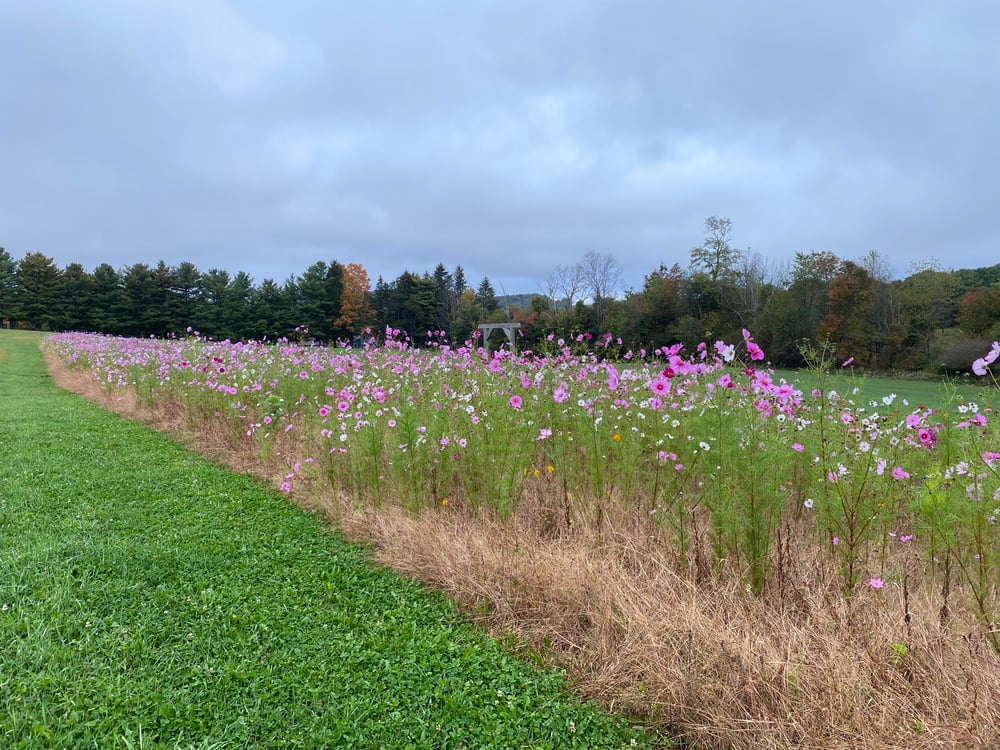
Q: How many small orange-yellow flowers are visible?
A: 5